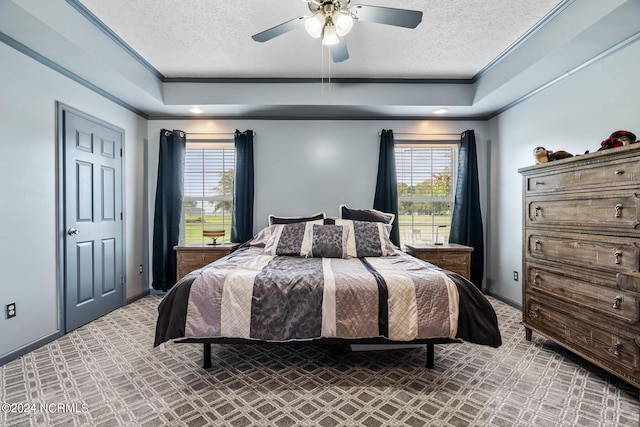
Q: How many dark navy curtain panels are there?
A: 4